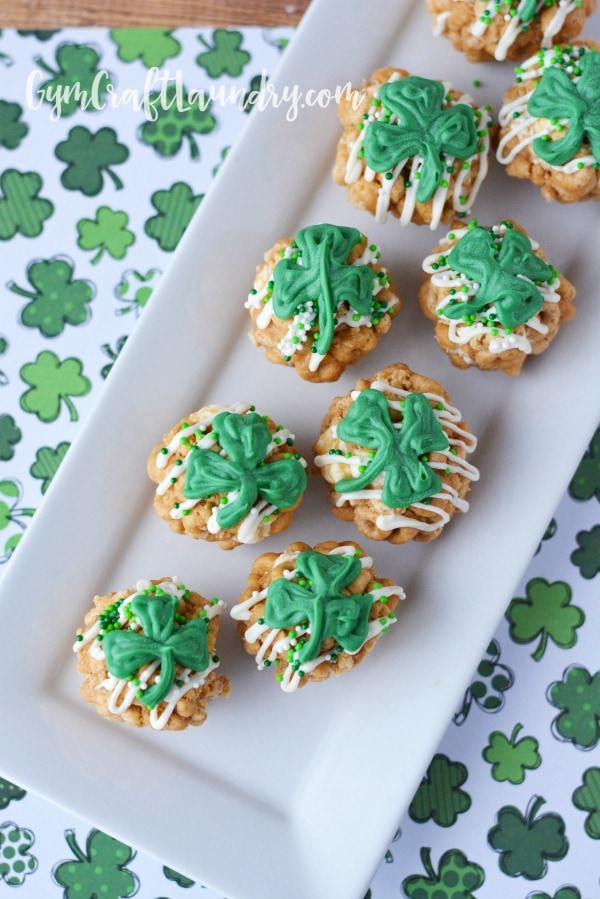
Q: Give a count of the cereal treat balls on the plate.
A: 9